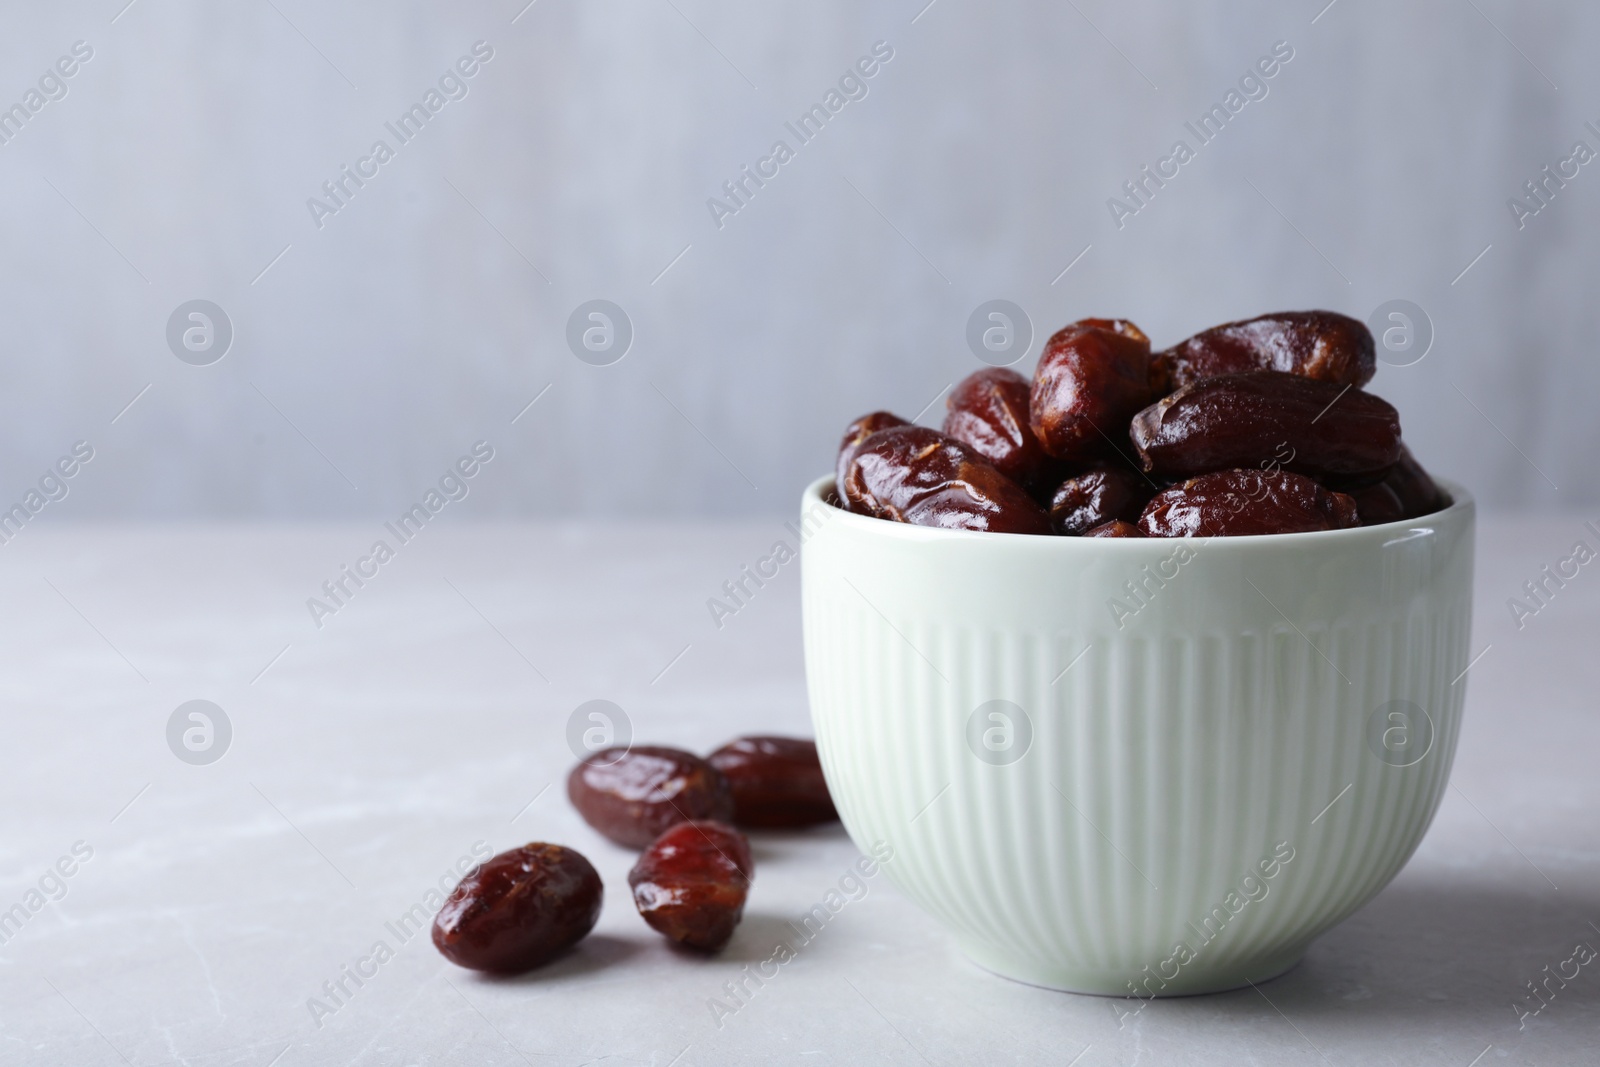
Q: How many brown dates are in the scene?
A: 15